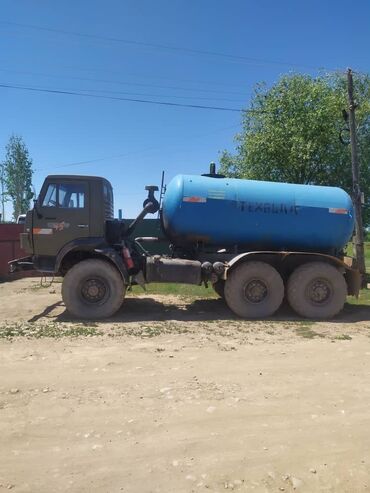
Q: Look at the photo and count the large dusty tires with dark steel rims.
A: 3